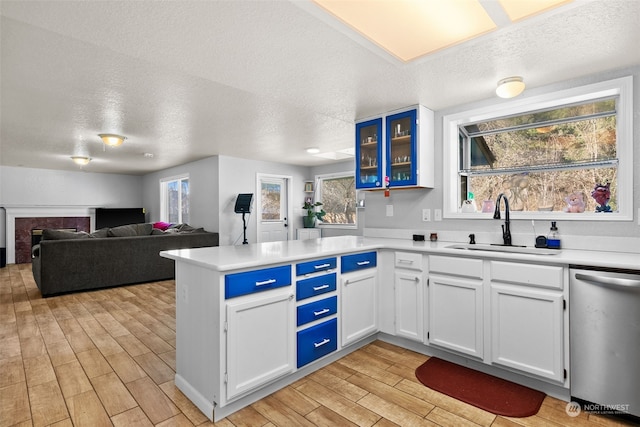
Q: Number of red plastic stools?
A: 0